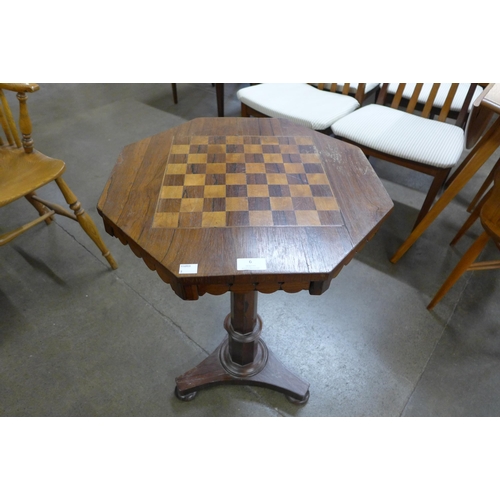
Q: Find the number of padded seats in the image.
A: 4